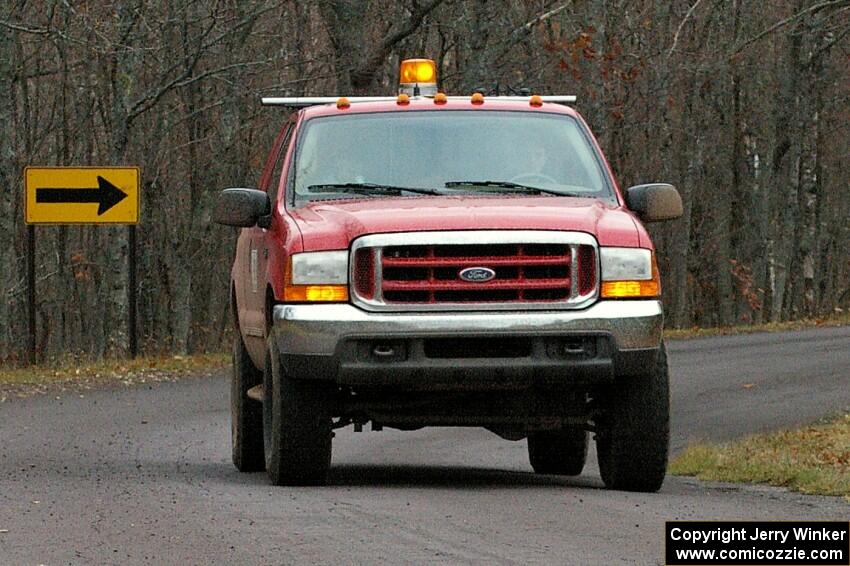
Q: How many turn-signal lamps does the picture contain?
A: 2